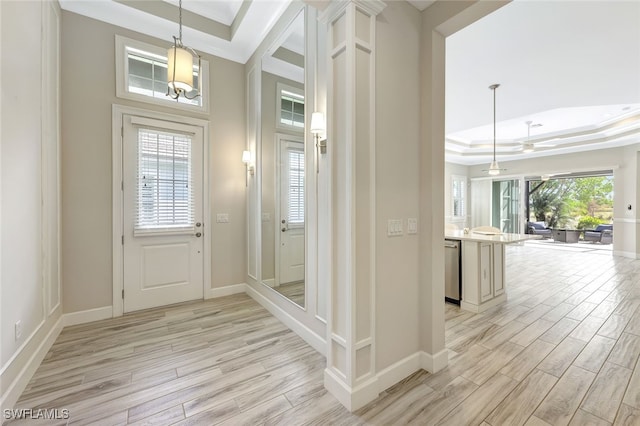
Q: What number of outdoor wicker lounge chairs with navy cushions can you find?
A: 2